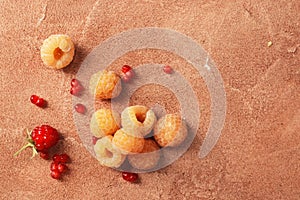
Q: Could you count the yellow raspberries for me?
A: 8